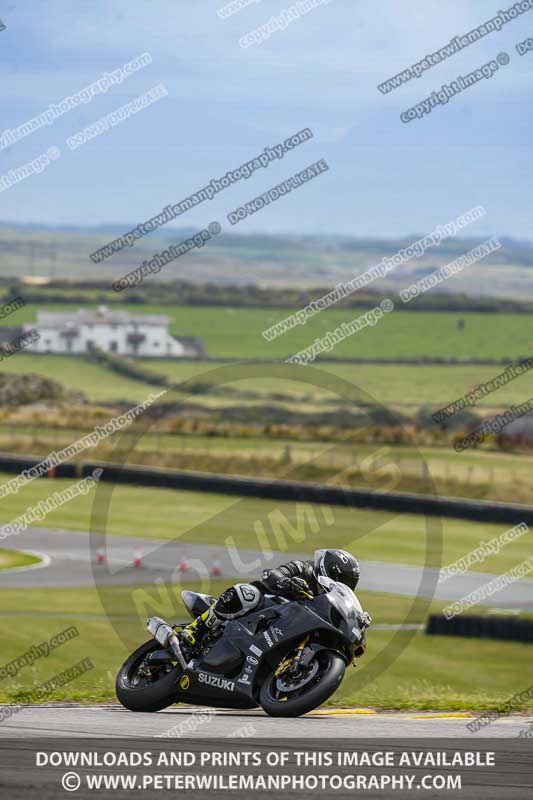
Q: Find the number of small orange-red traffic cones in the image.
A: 4